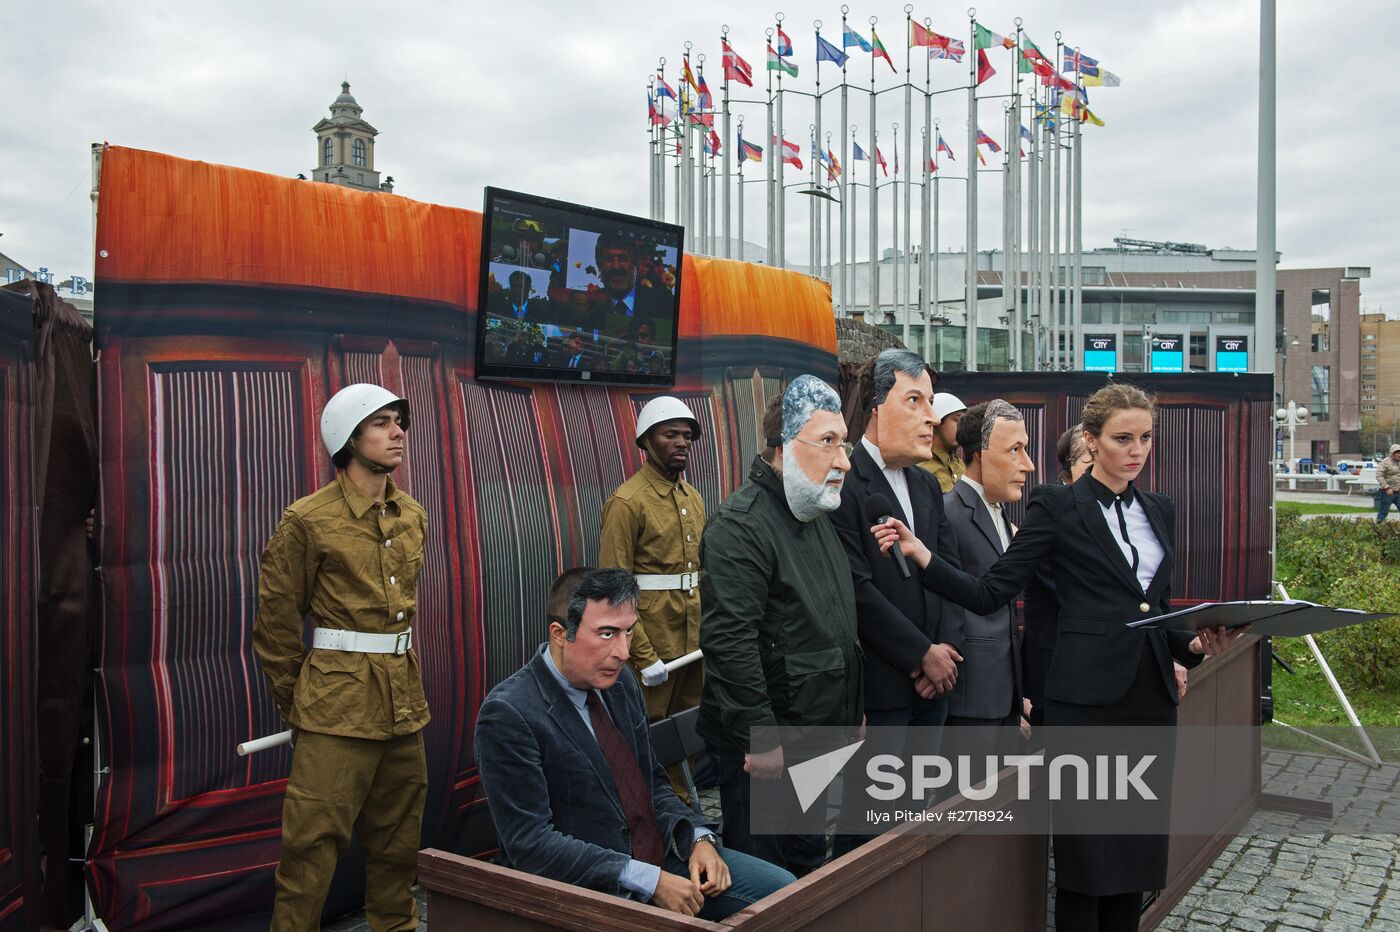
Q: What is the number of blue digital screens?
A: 3